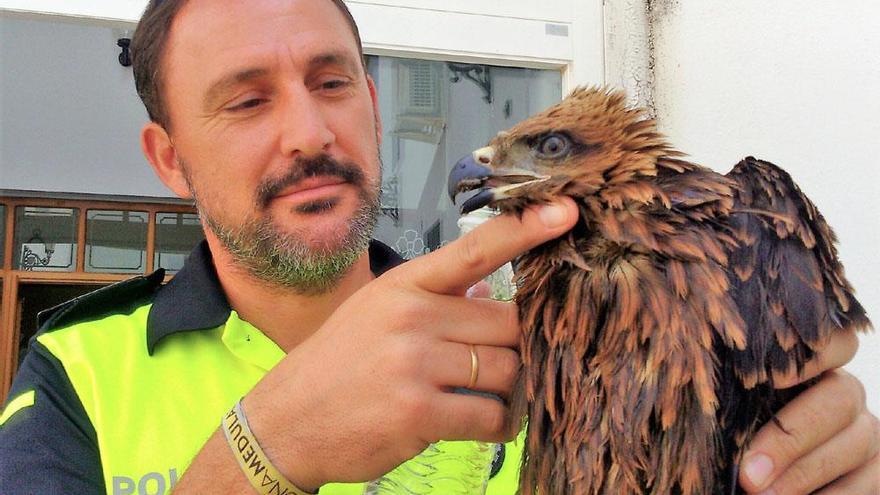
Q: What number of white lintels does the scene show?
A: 1